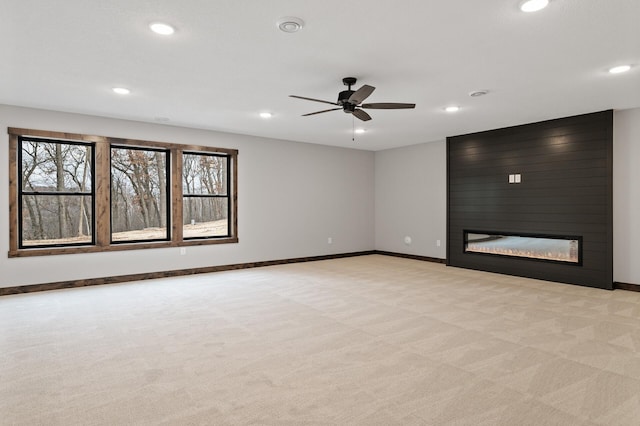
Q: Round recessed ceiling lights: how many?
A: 7